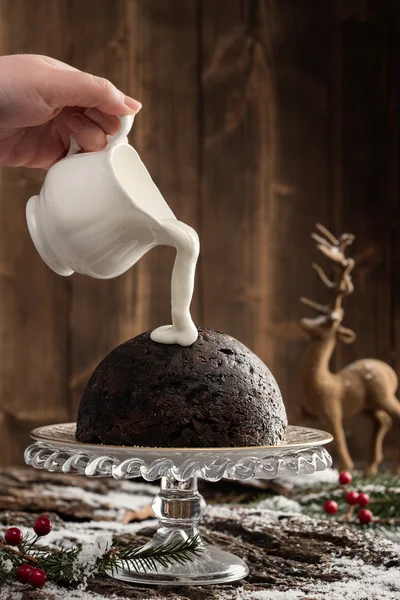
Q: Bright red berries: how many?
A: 9